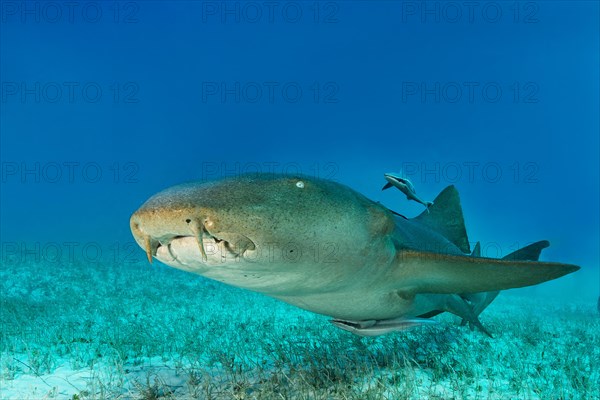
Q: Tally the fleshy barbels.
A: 2